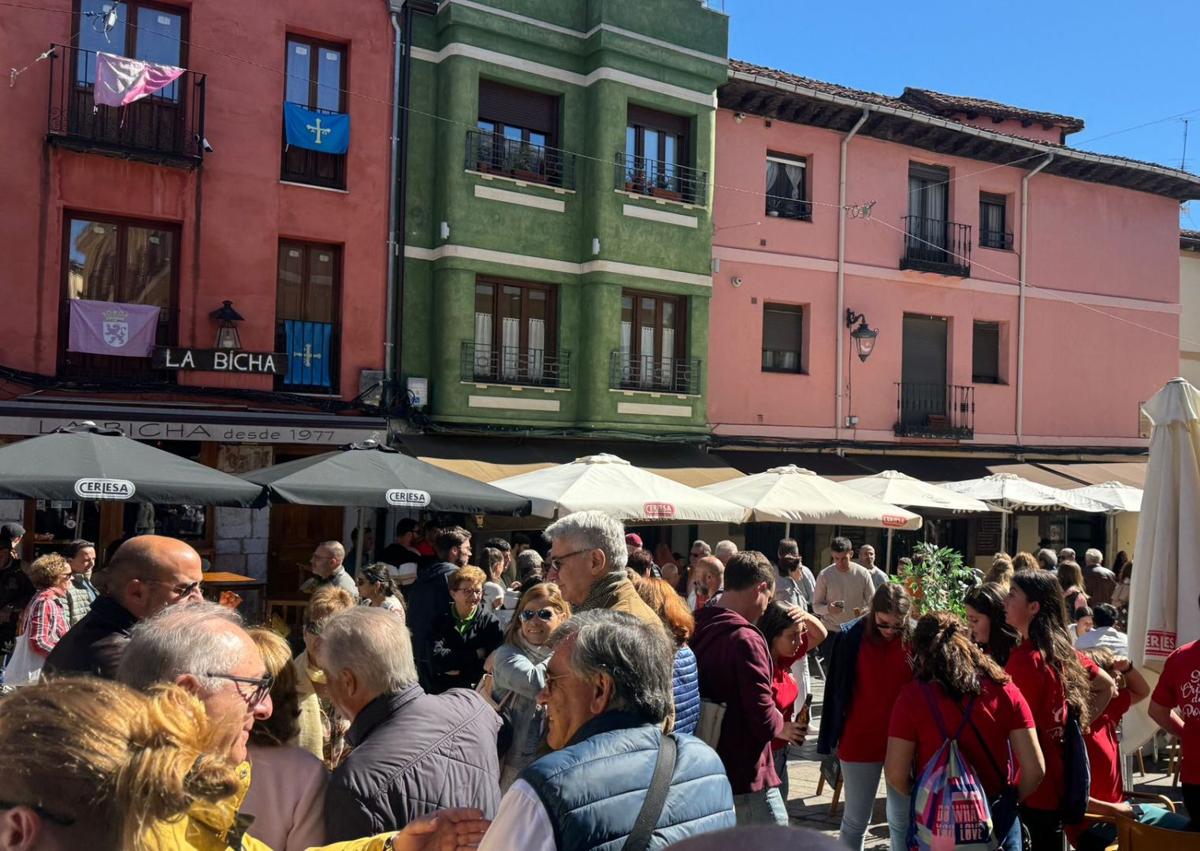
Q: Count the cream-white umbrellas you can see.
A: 6